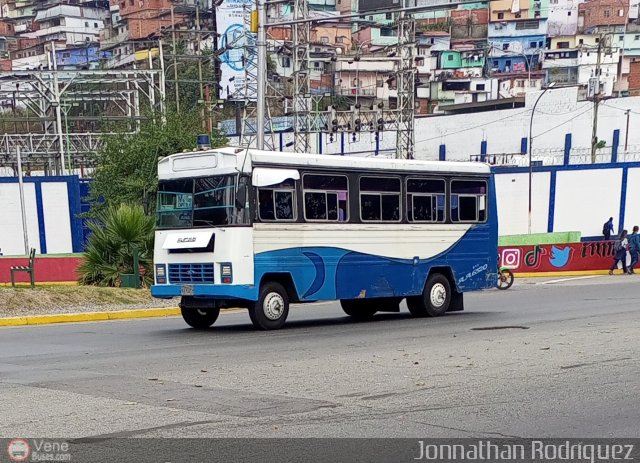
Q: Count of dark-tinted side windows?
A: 5